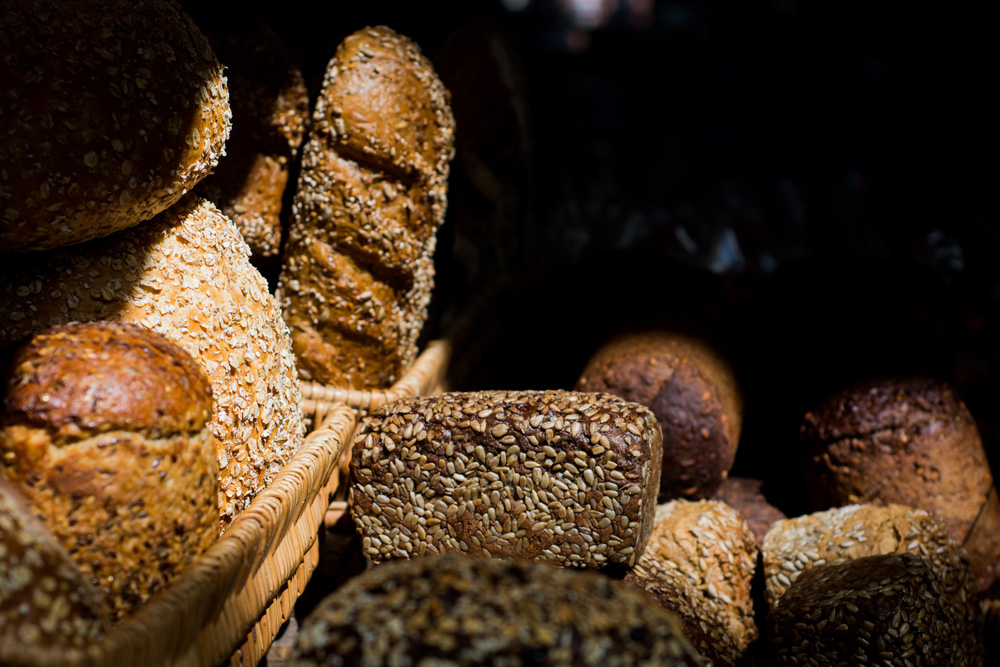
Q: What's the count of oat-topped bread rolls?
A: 2